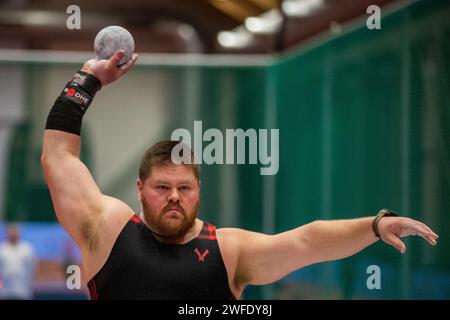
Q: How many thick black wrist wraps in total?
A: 1